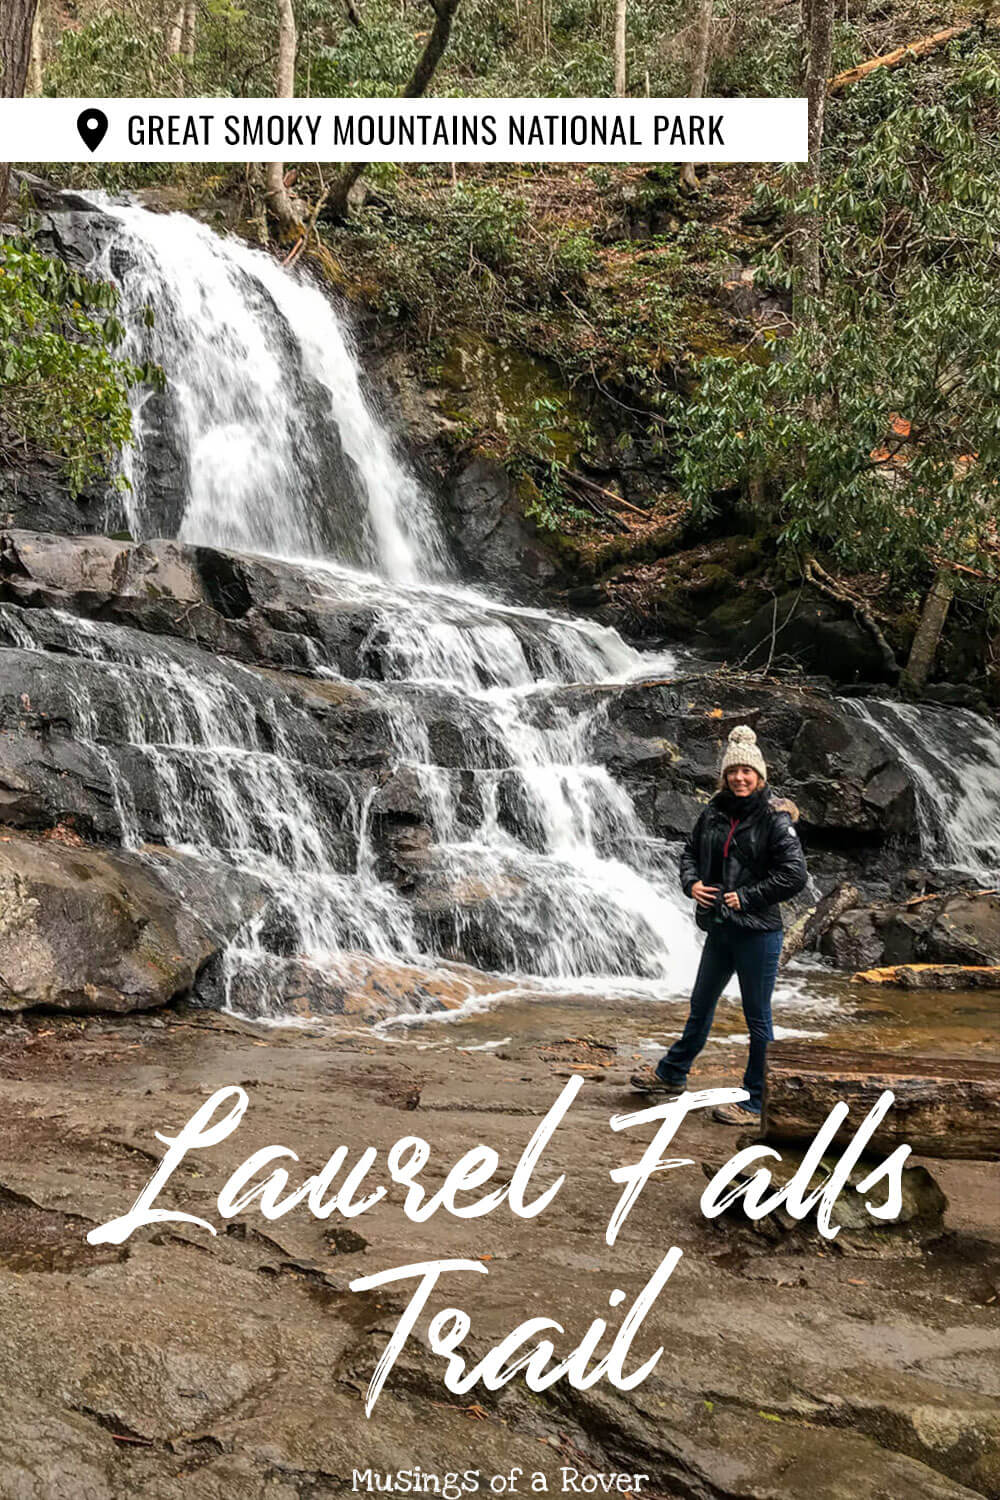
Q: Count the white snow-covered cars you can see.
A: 0